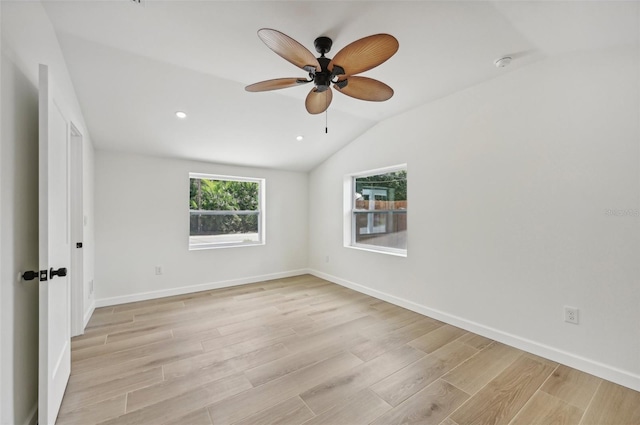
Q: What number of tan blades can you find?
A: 5